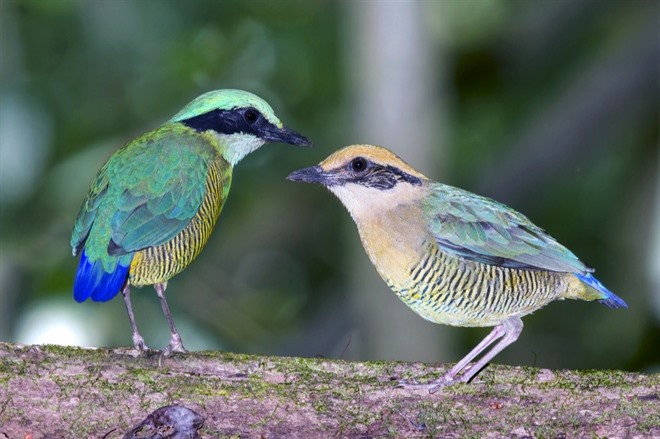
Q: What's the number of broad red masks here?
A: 0